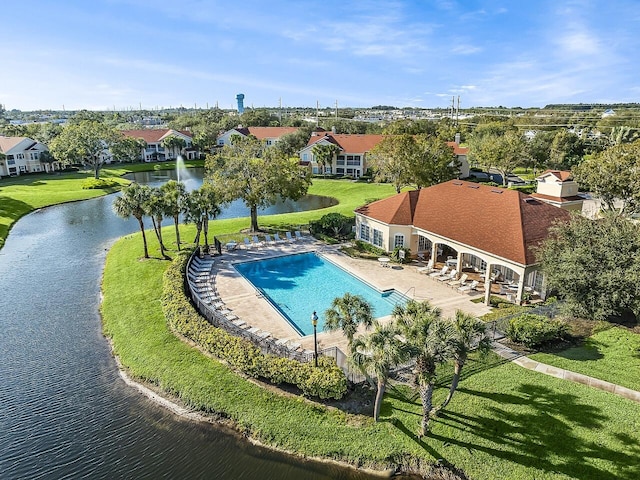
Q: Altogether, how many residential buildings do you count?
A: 4